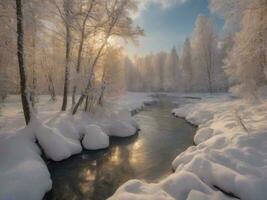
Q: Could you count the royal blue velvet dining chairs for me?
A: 0